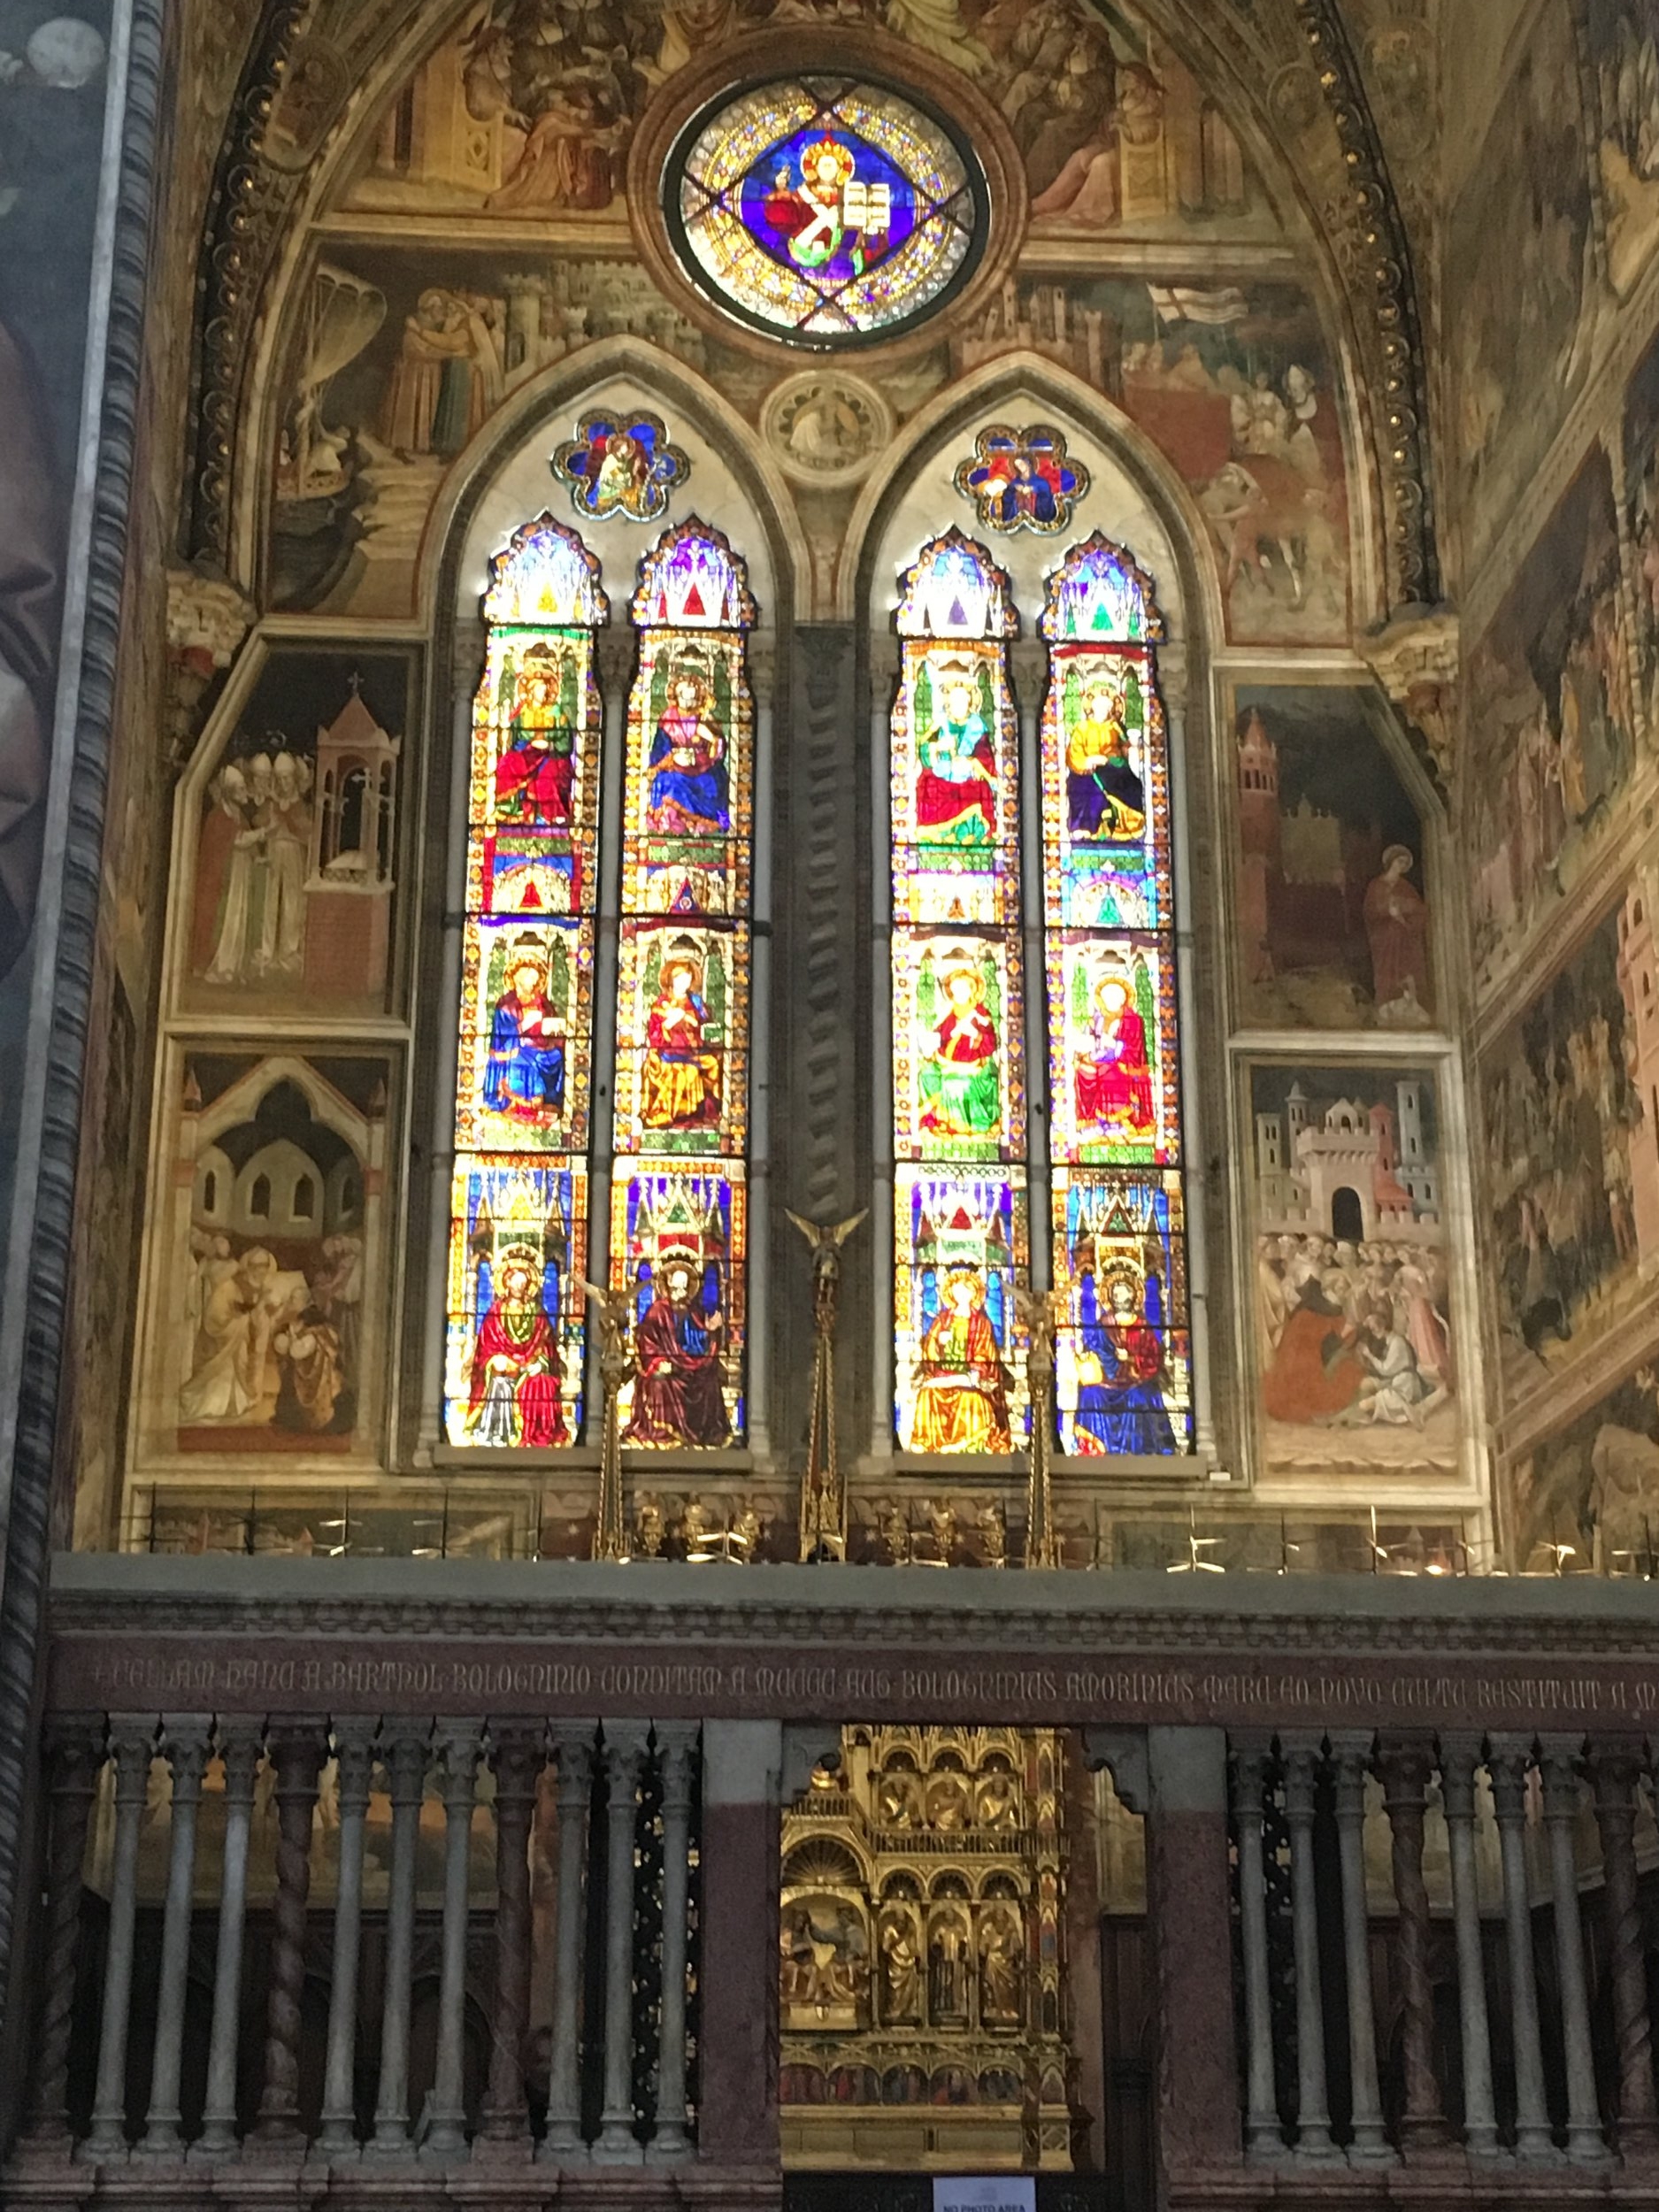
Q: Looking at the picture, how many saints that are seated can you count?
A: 12